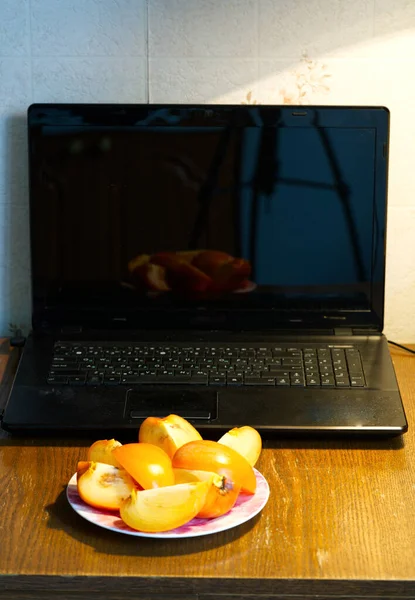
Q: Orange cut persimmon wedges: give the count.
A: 8